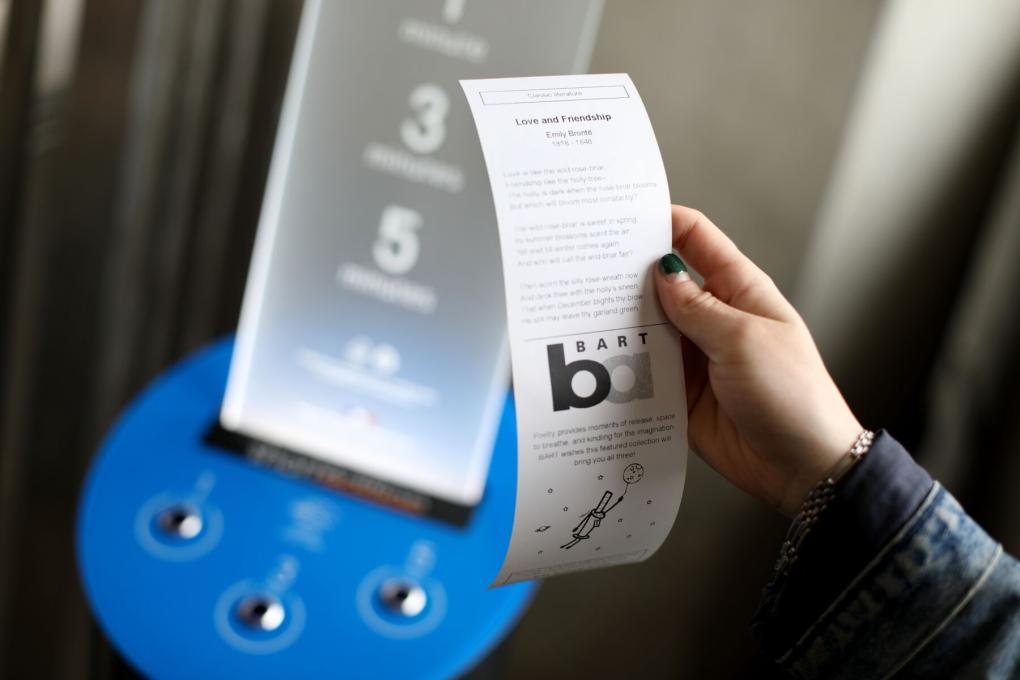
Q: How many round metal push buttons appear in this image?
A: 3